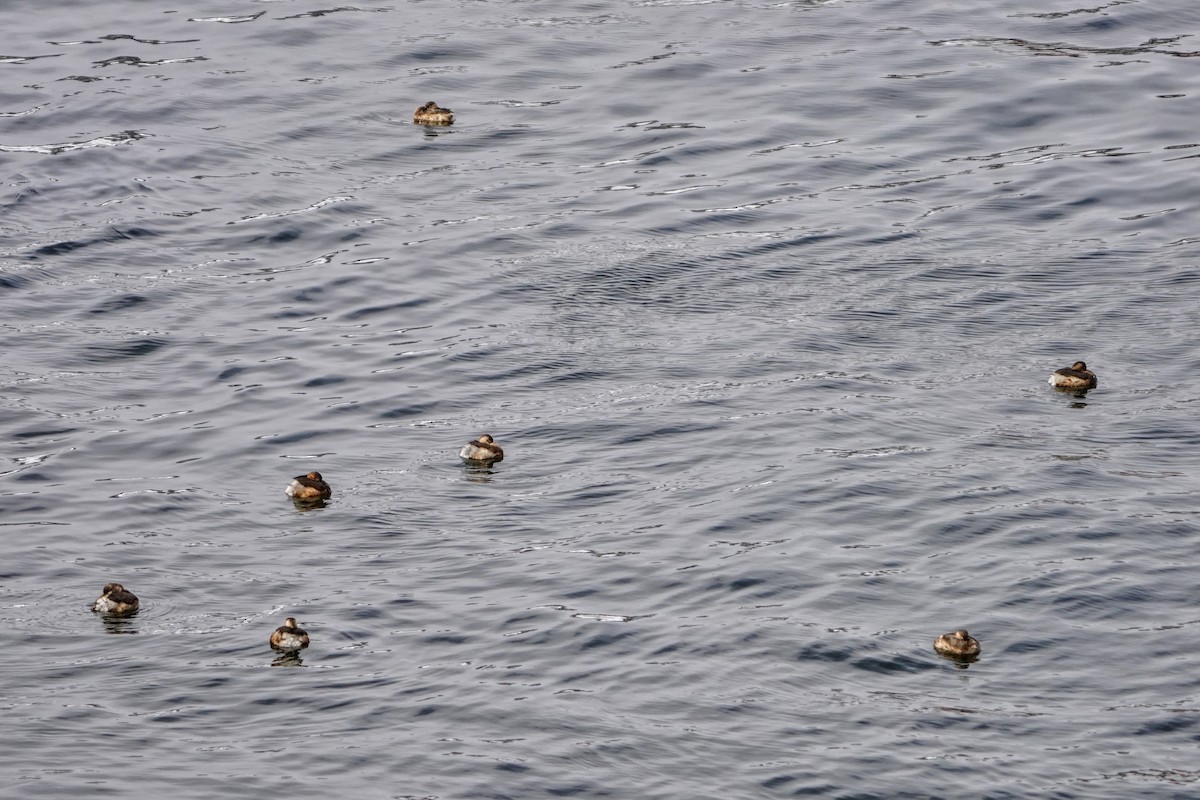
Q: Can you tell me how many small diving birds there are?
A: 7